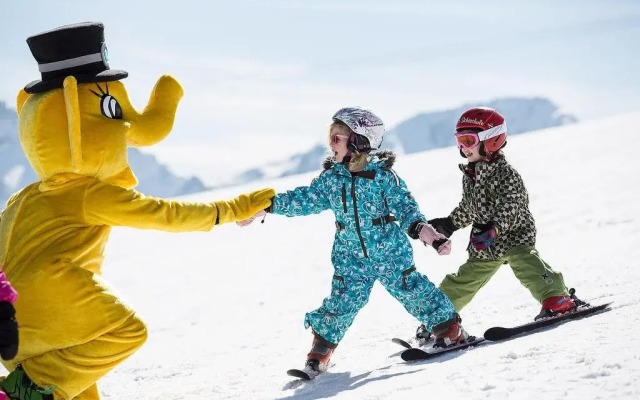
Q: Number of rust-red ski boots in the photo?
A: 2